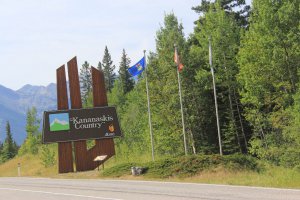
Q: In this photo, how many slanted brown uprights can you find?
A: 3